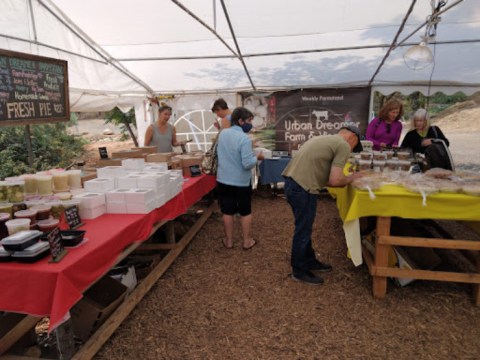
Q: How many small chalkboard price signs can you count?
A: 4